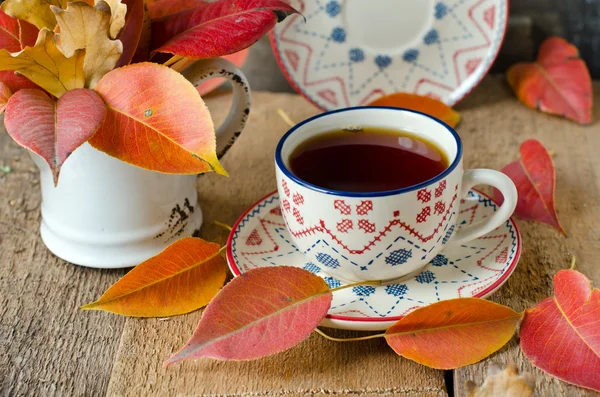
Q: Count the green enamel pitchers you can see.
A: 0